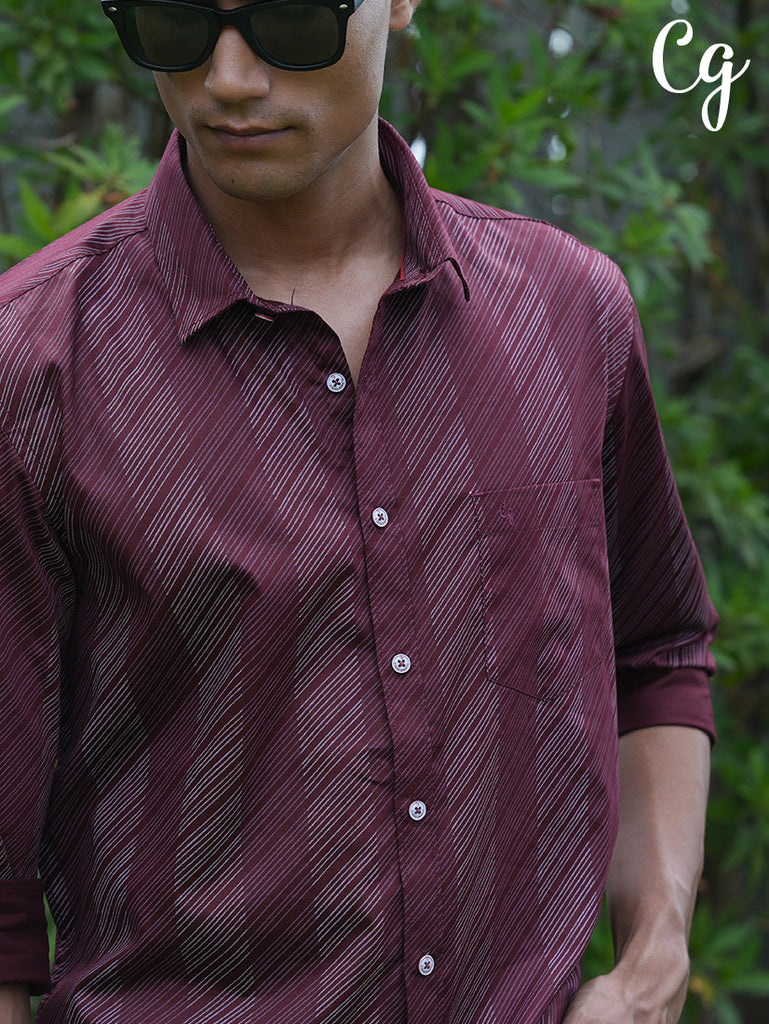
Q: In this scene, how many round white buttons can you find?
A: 5